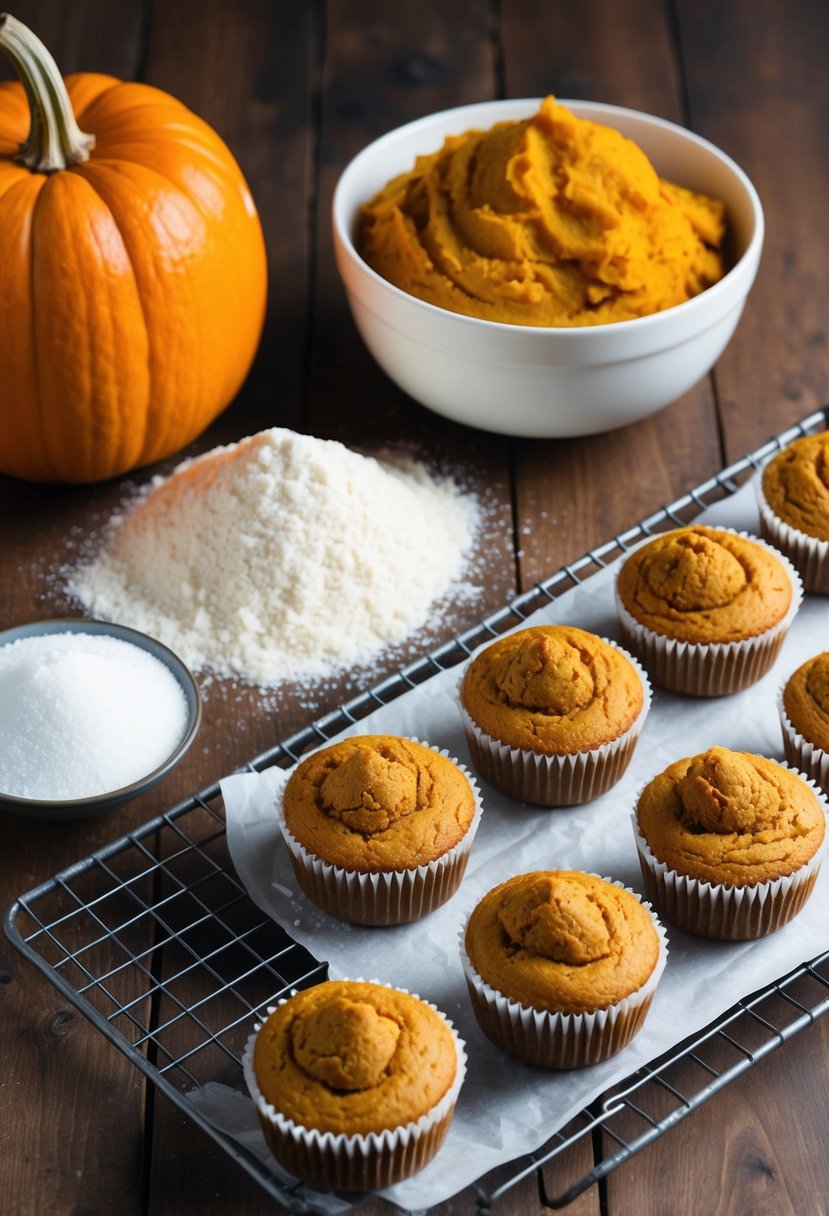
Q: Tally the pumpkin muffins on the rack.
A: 8